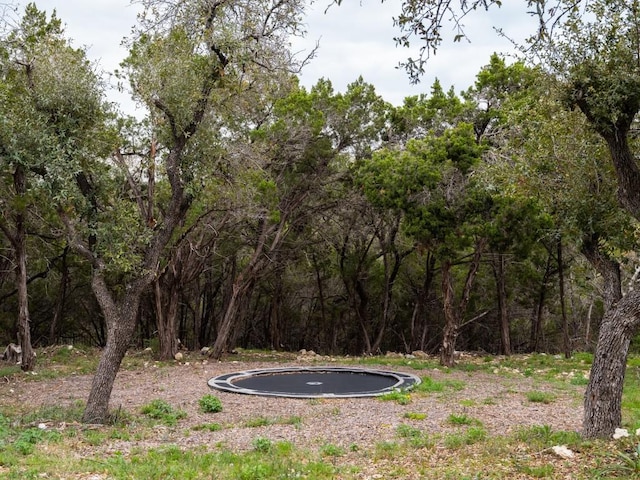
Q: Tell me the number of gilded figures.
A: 0